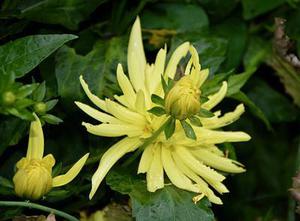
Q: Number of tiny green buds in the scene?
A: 2